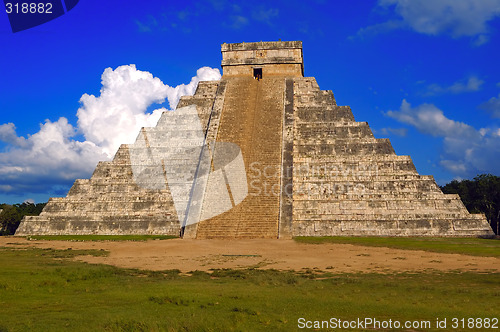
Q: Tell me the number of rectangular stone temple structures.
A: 1